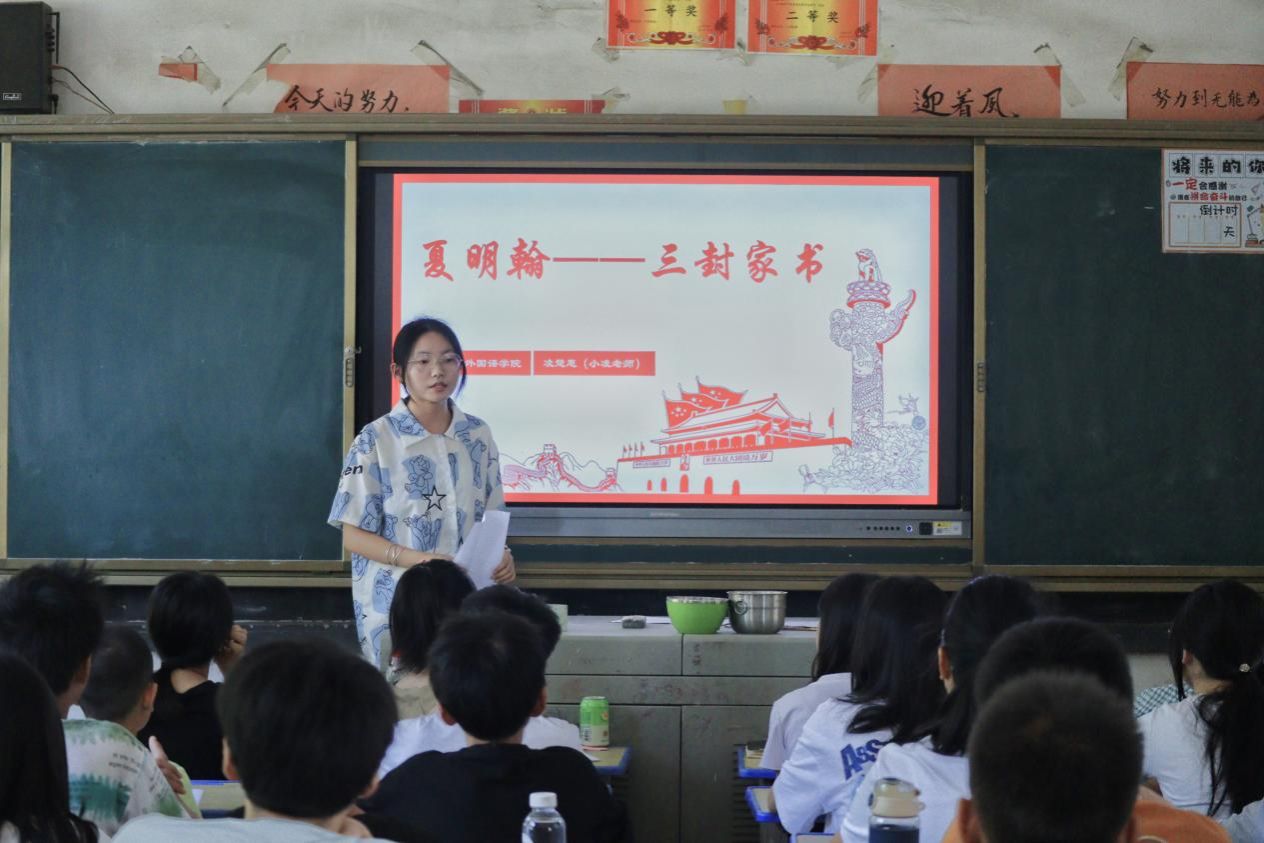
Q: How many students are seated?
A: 14